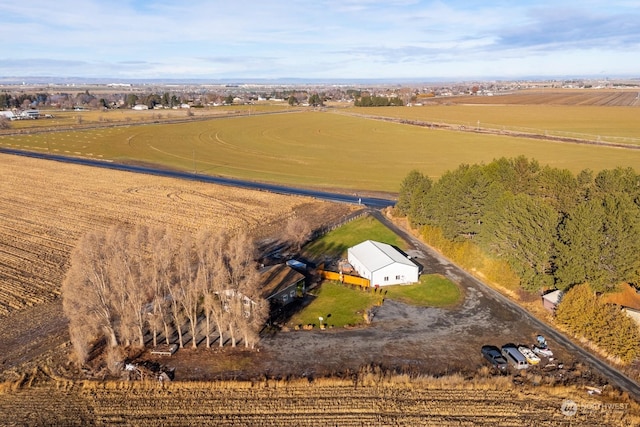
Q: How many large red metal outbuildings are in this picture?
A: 0